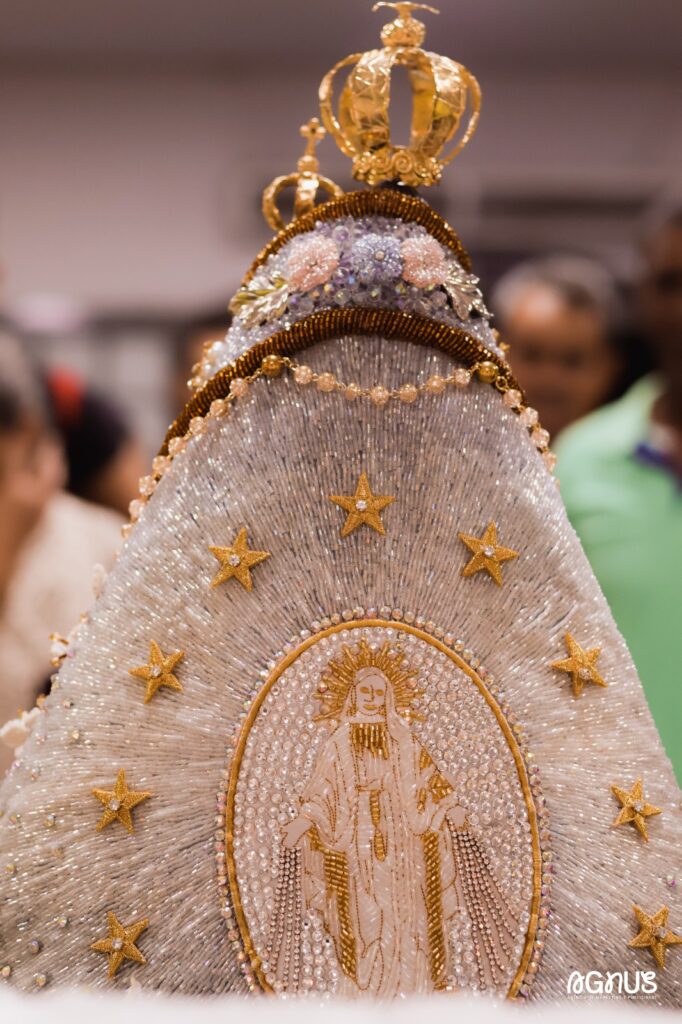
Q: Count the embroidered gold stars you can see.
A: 9